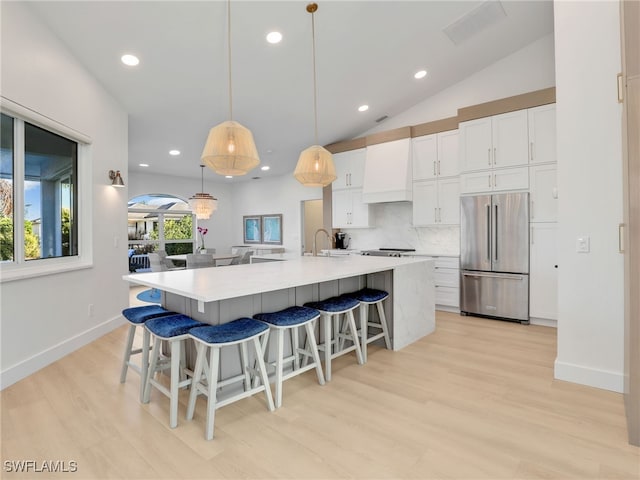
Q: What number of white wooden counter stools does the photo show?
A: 6